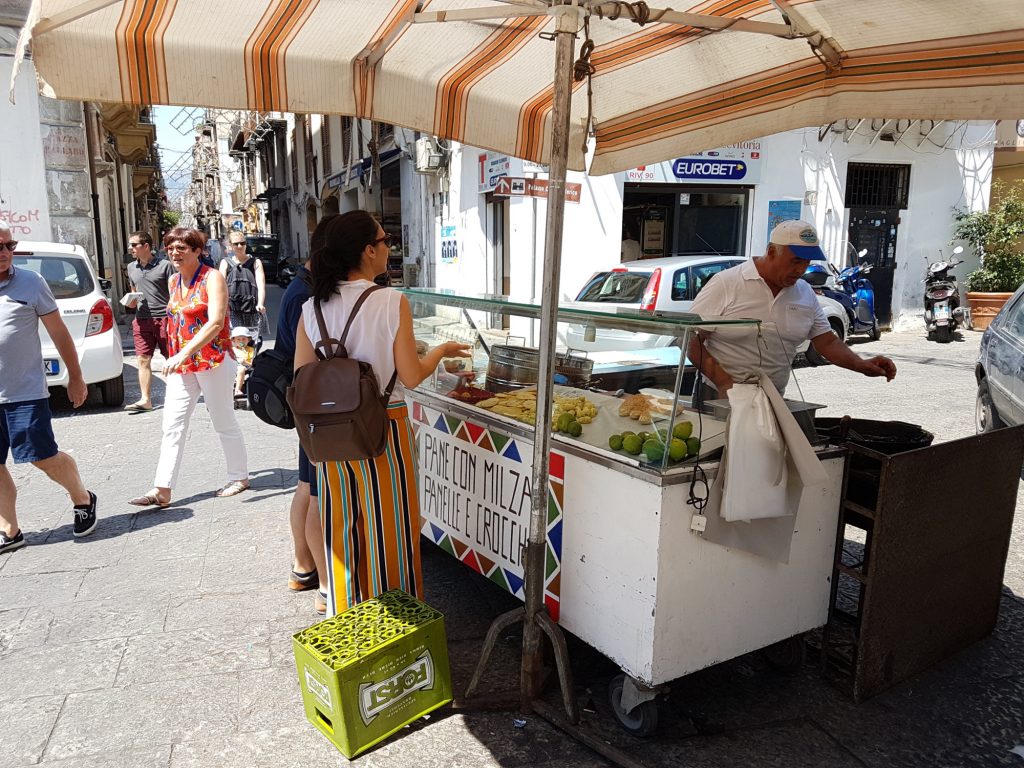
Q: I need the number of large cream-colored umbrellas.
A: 1